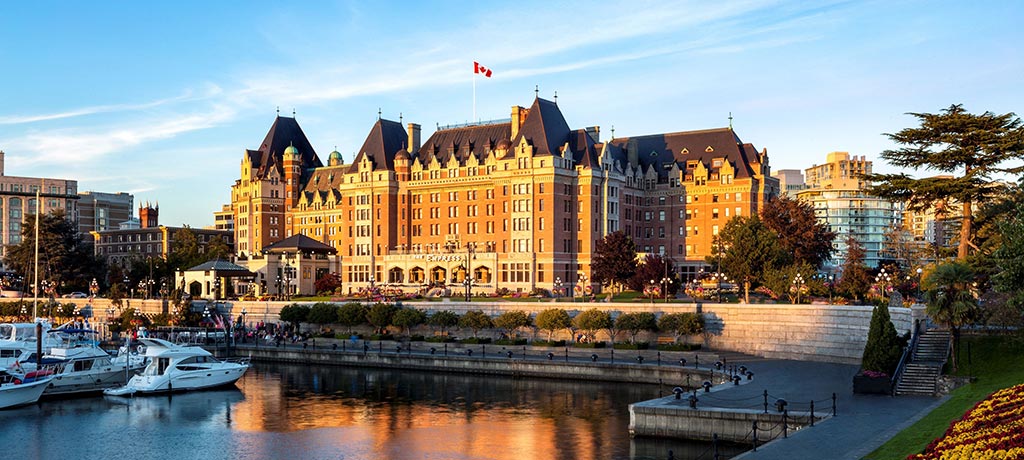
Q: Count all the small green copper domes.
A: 2